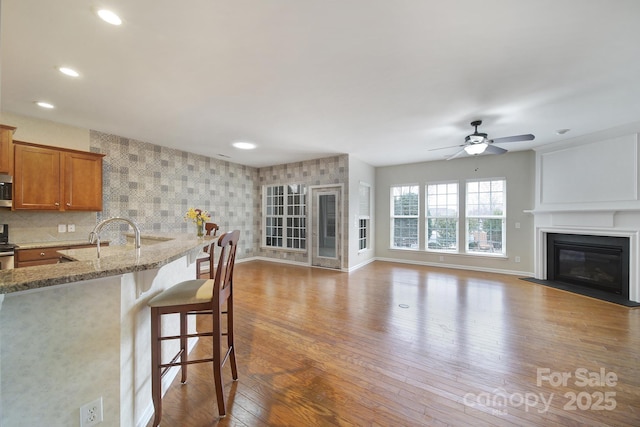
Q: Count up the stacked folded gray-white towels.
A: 0